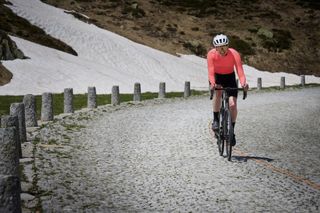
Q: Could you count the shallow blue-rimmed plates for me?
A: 0